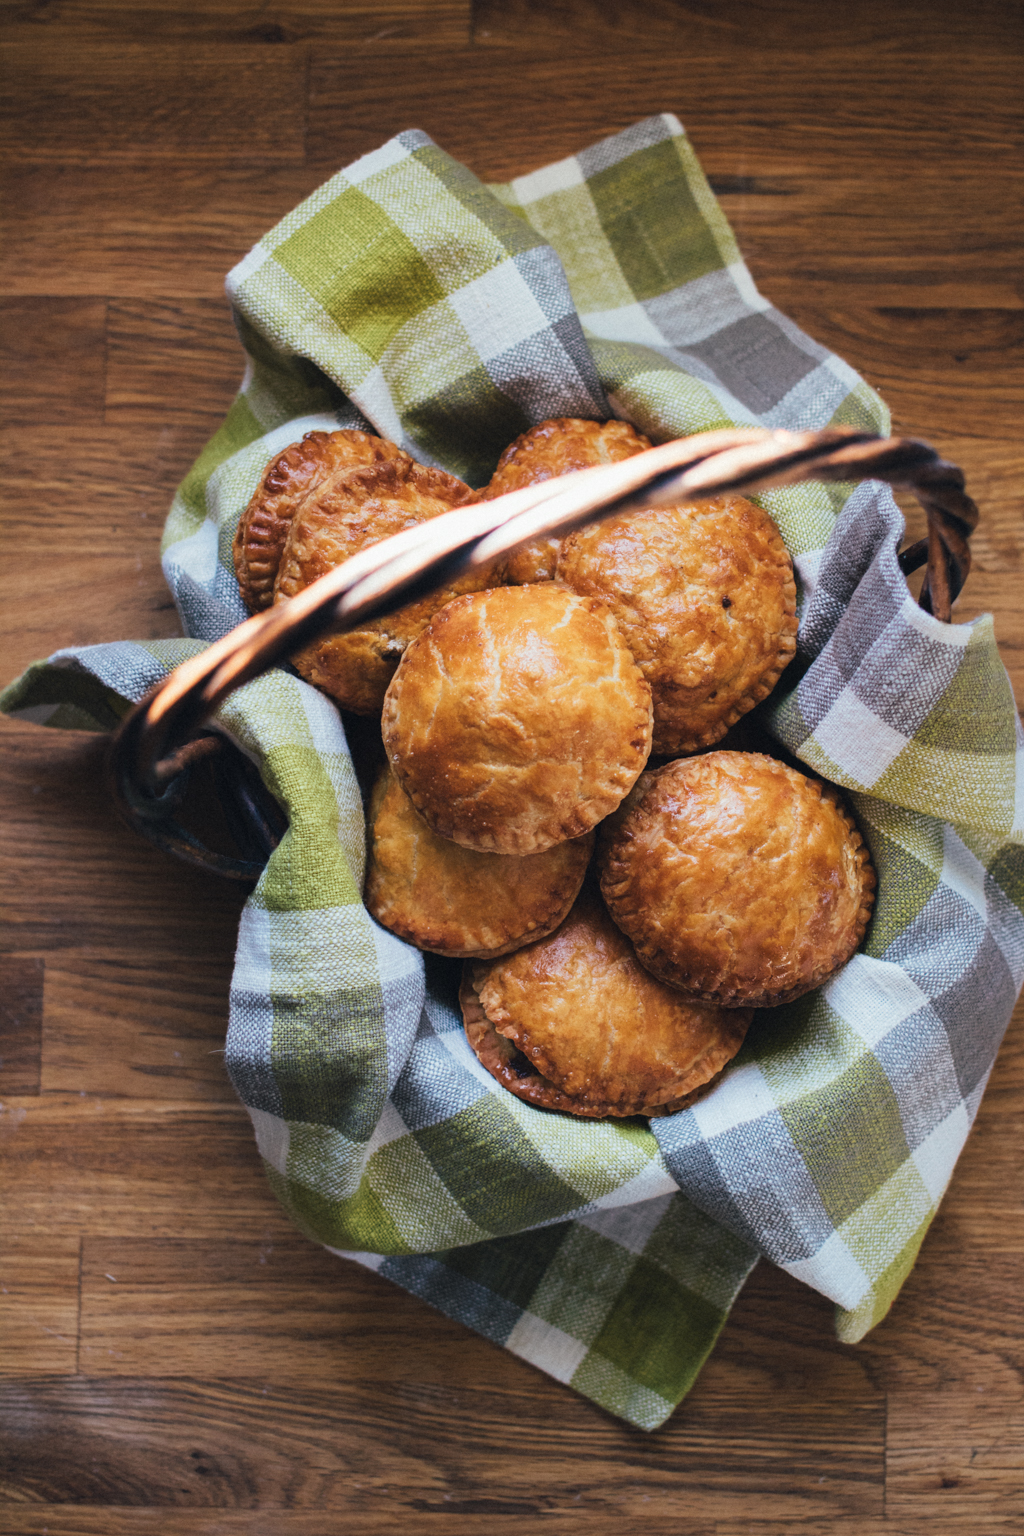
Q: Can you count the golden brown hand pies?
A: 8